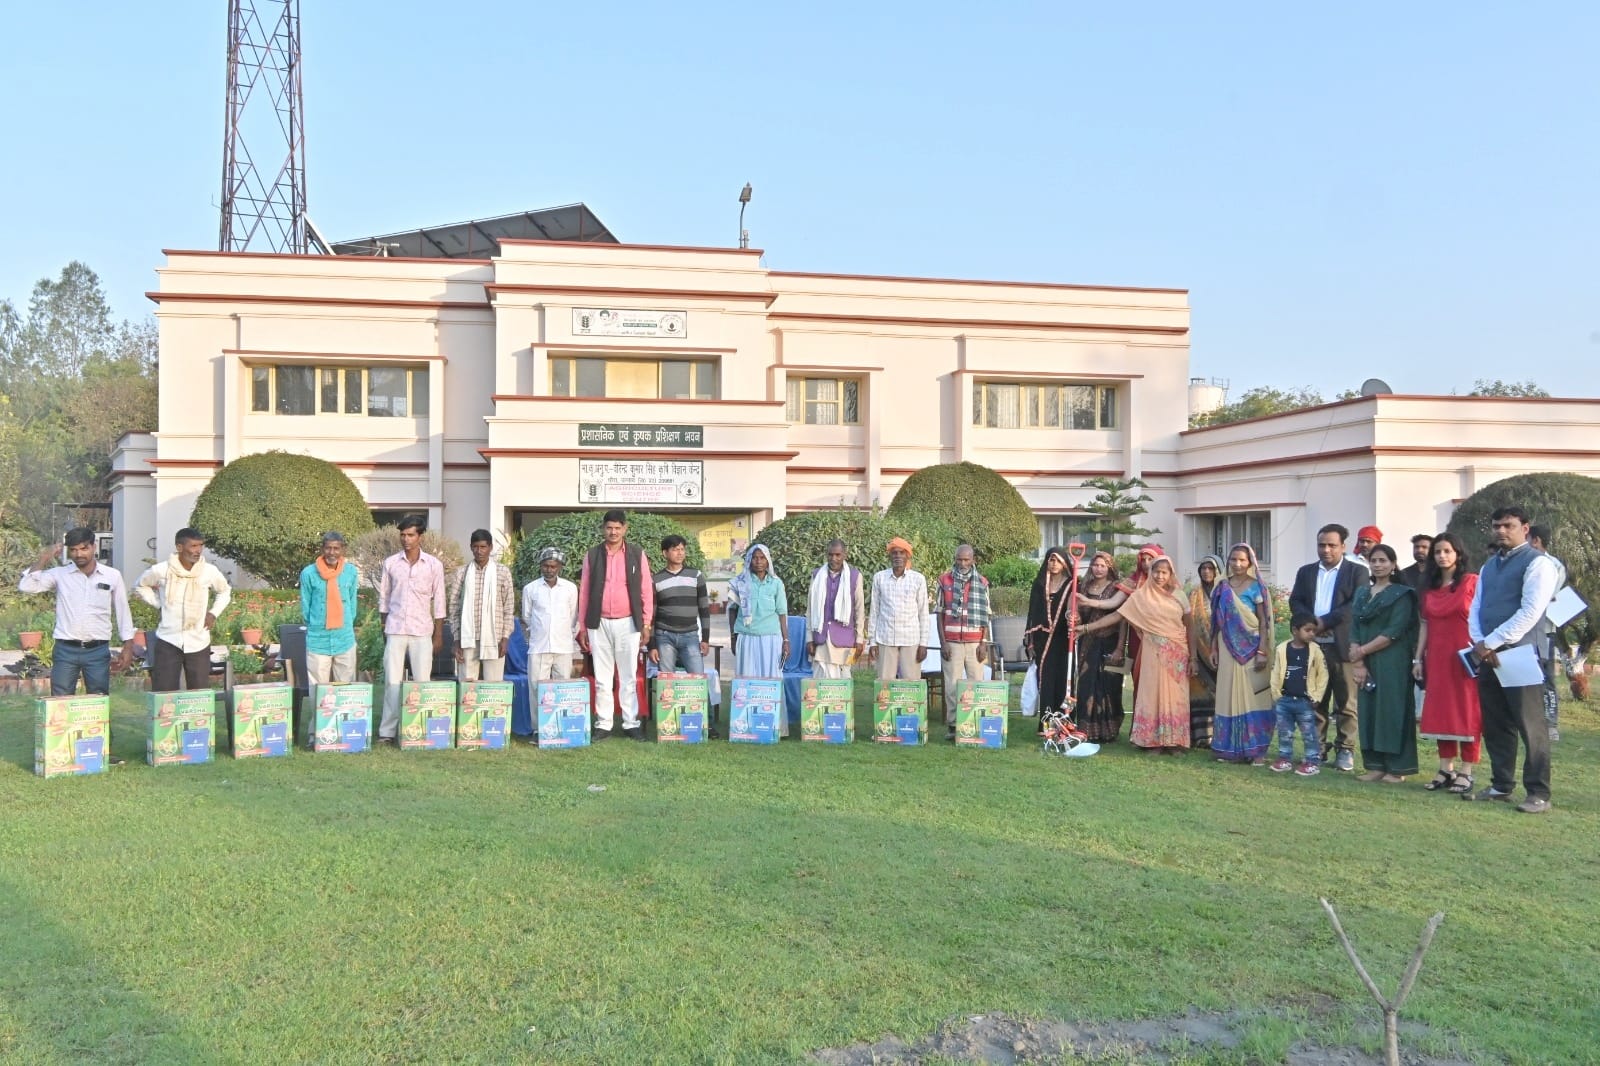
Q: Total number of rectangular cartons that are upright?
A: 12